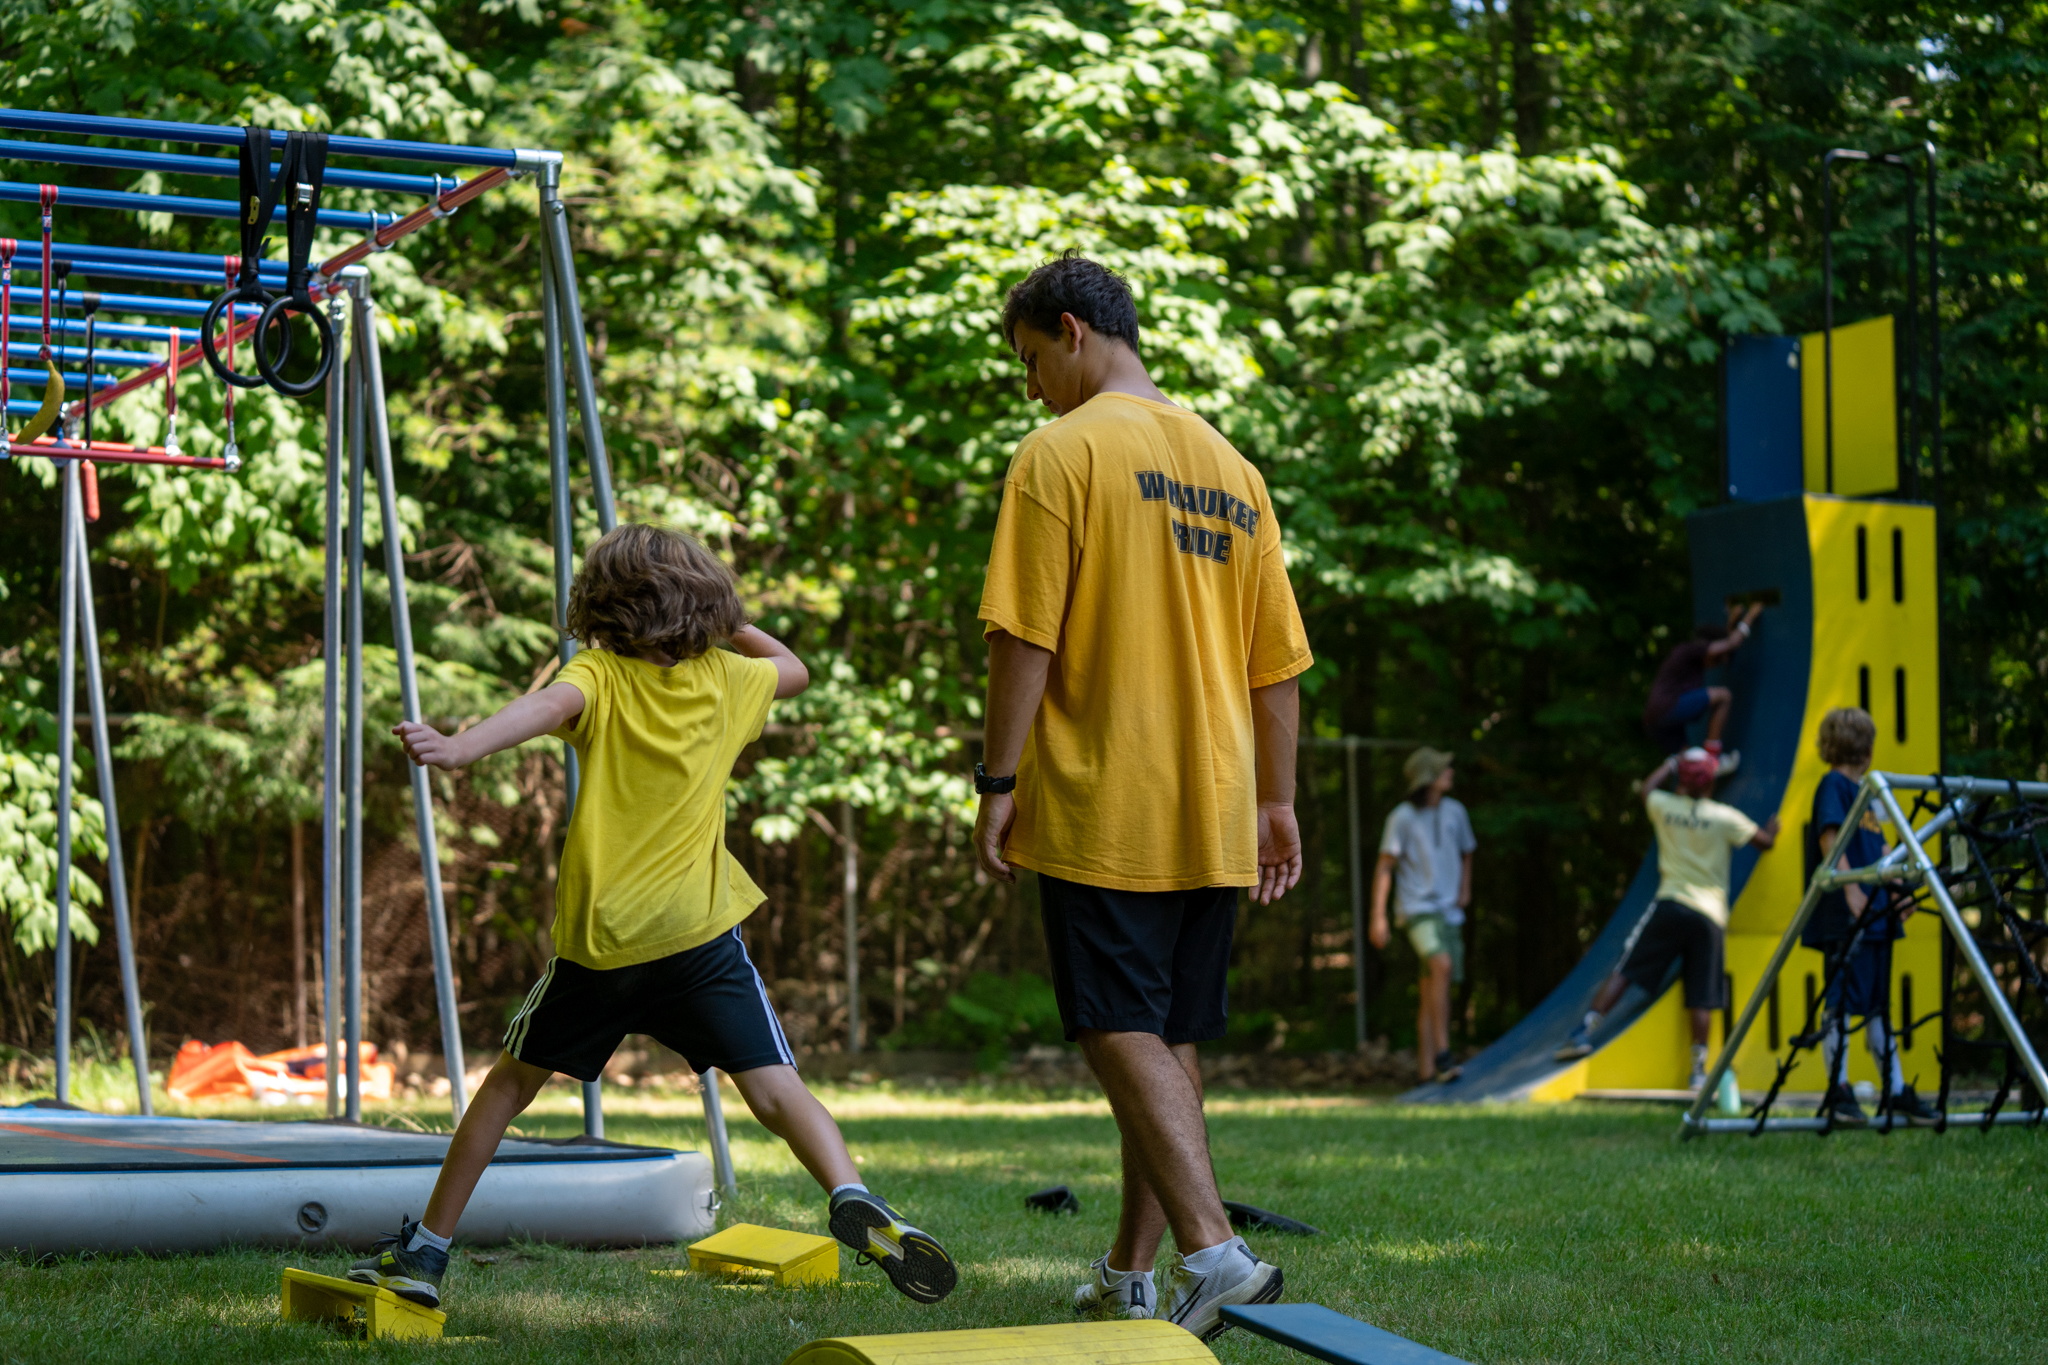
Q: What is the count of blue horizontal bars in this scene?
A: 10